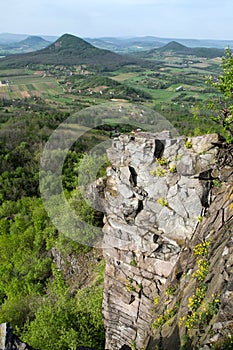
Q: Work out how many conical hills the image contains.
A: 3